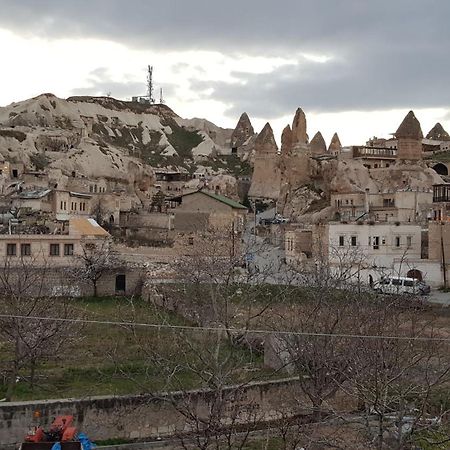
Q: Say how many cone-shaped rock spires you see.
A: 8